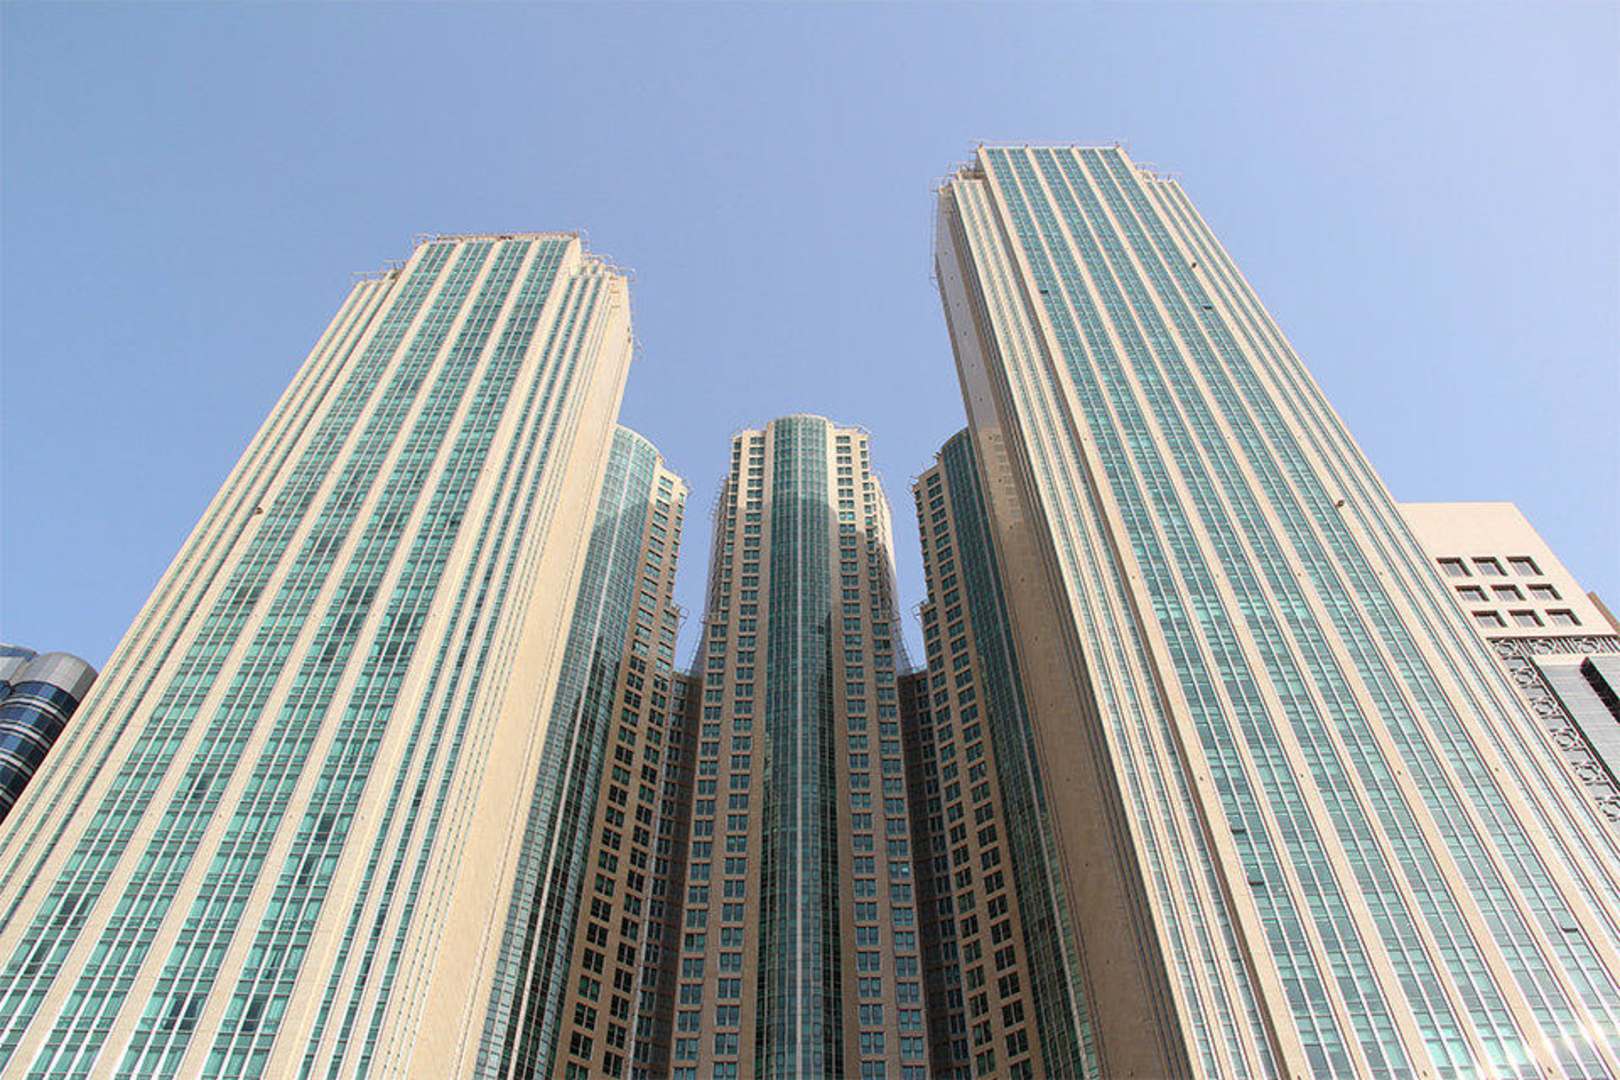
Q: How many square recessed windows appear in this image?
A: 9